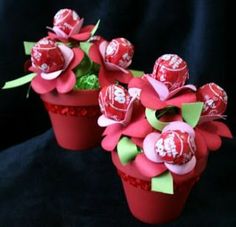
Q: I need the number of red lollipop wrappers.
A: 7